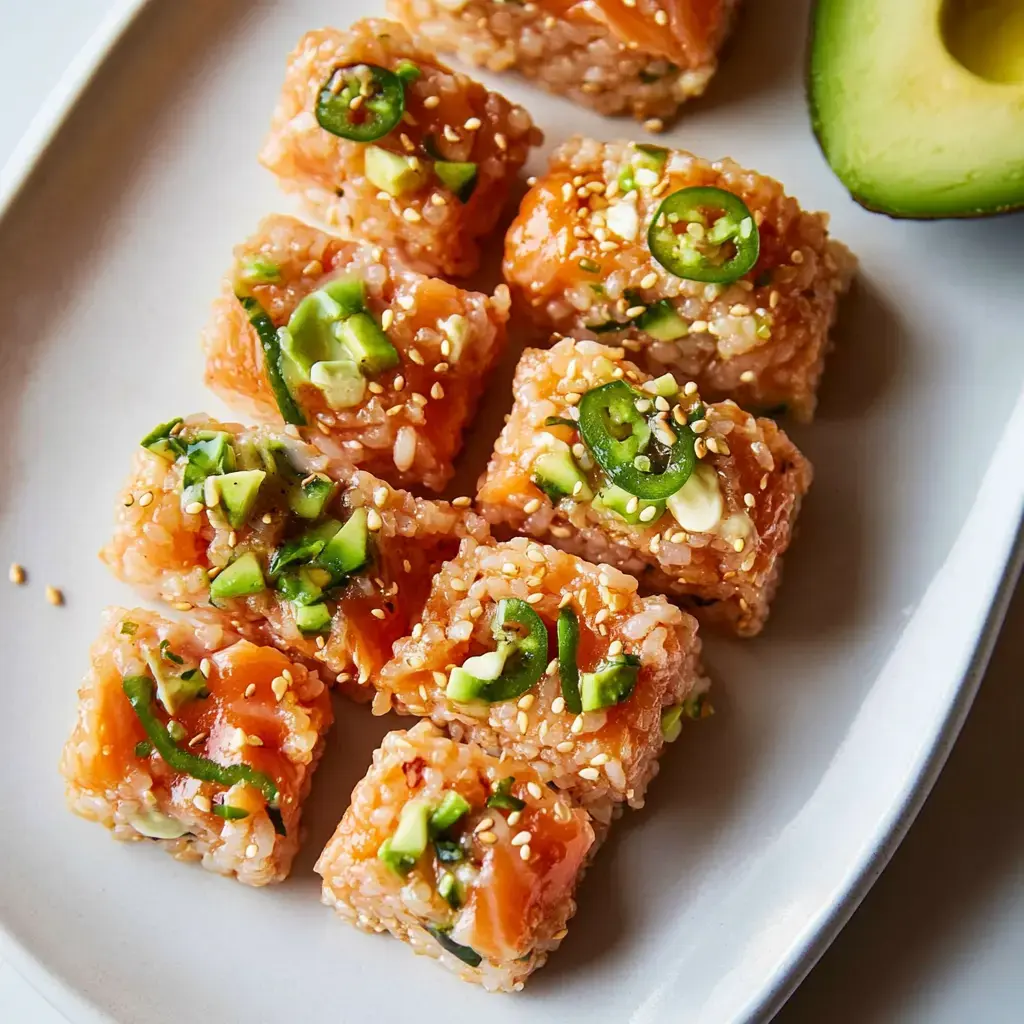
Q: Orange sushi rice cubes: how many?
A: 9